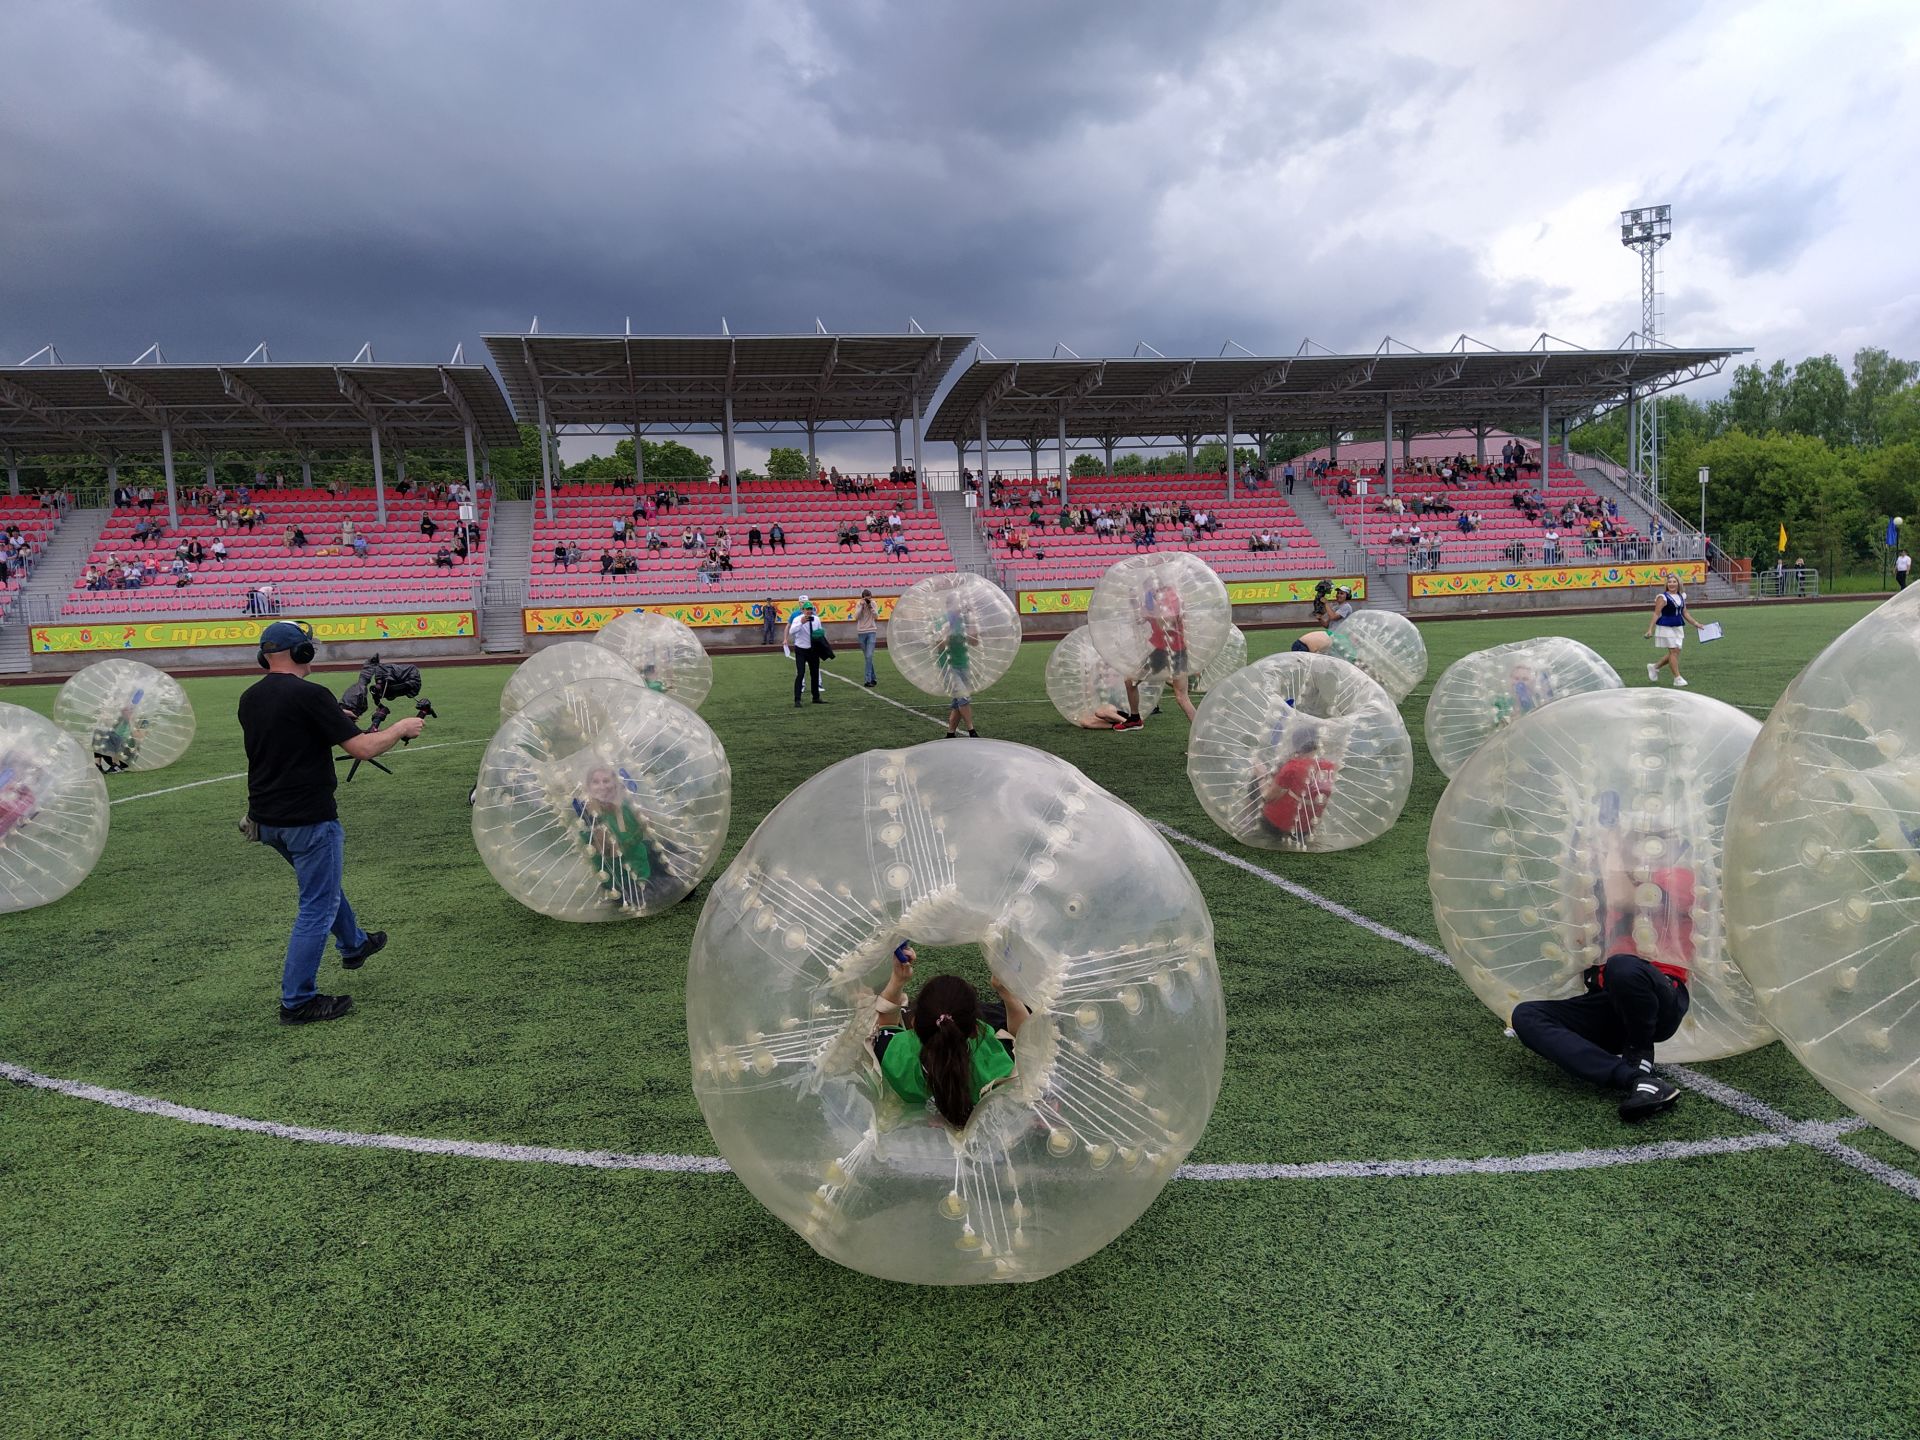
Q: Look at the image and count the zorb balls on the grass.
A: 15